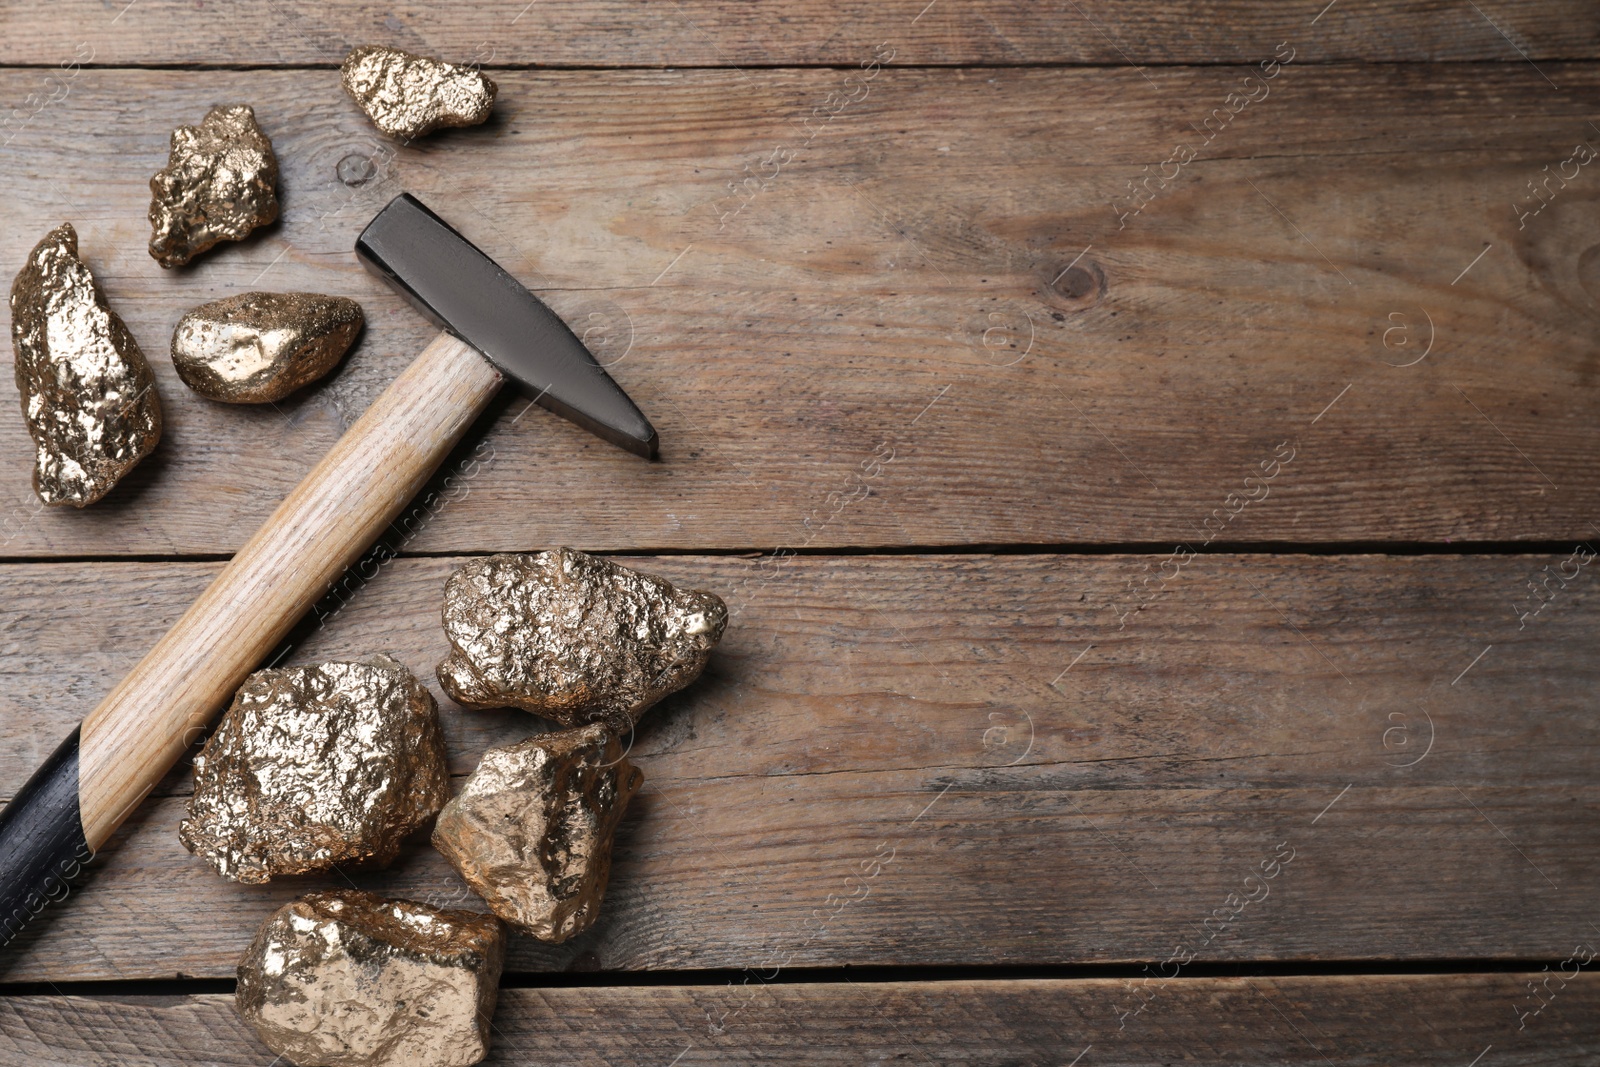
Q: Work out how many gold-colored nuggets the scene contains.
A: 8